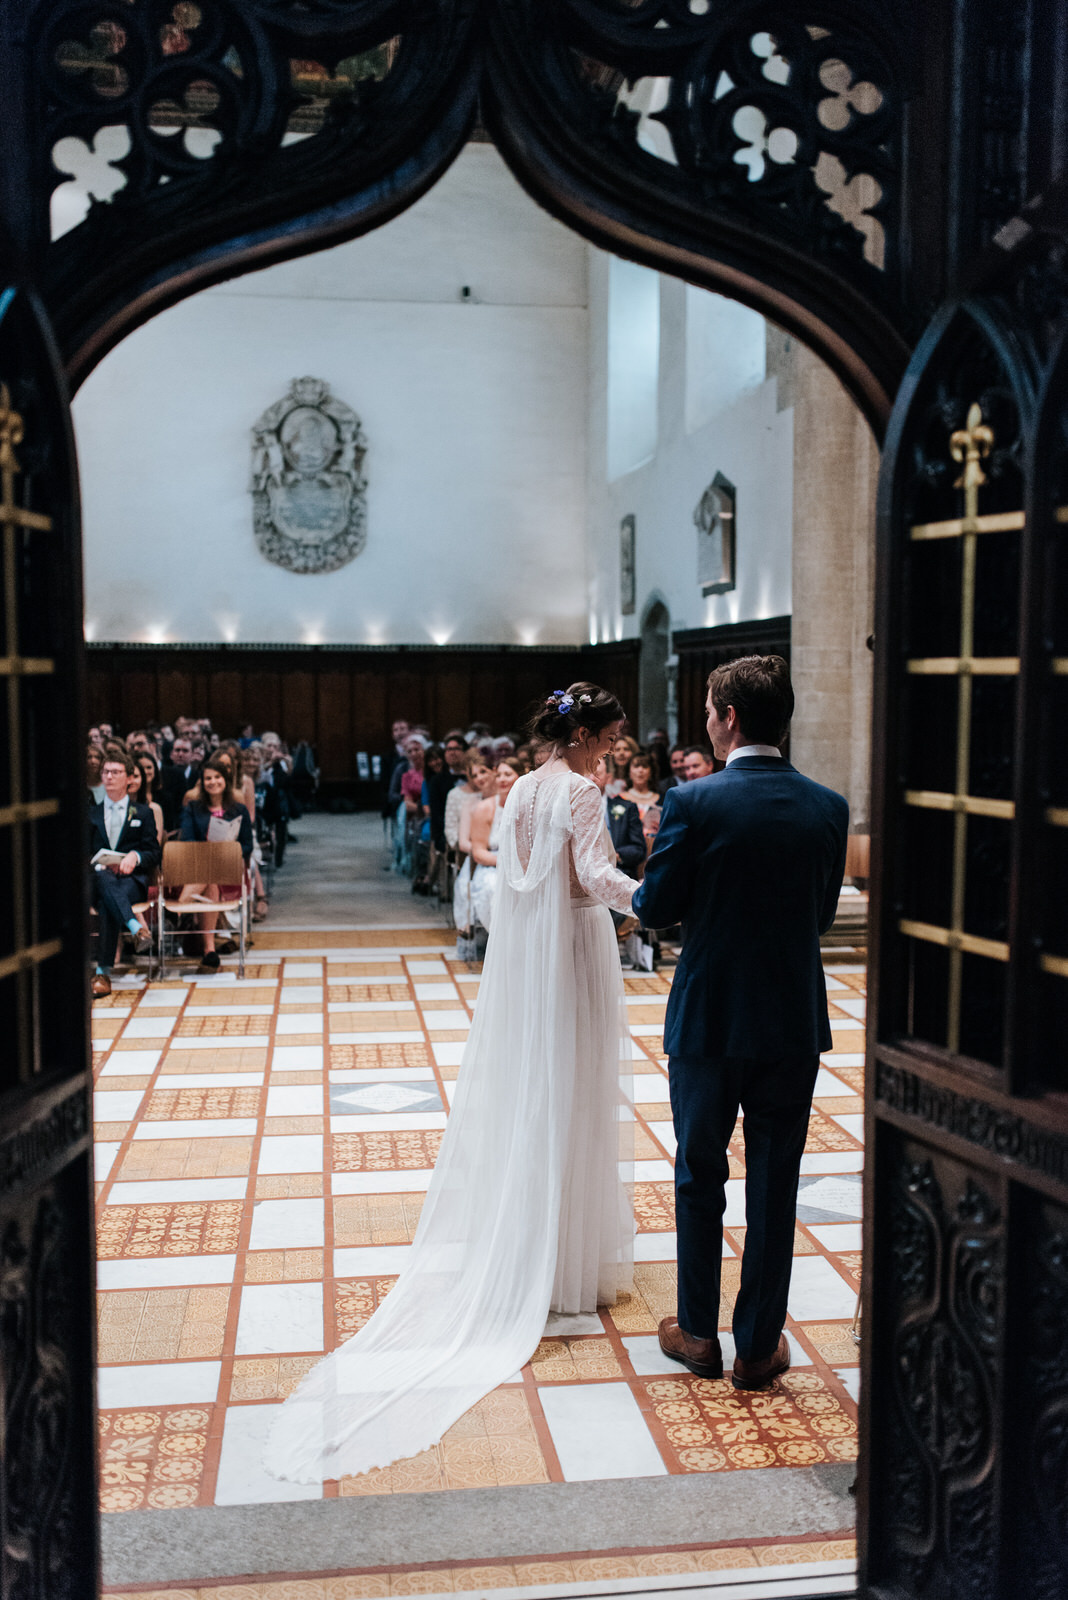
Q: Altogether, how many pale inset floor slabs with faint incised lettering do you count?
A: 2